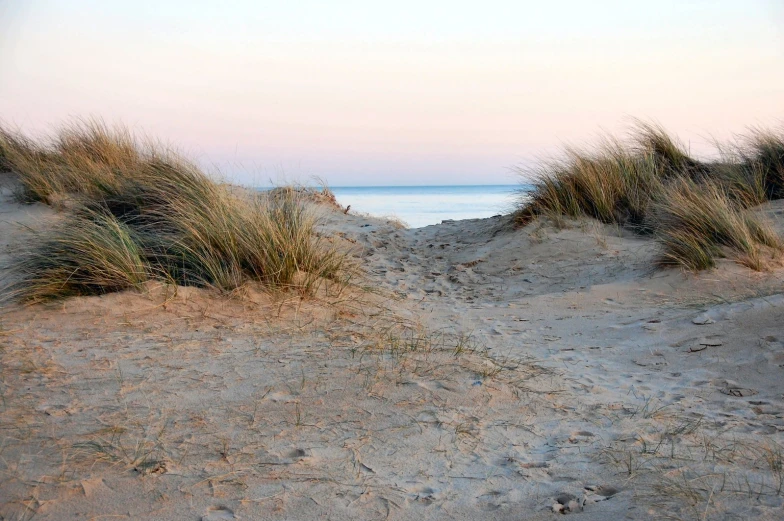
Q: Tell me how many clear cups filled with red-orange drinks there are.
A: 0